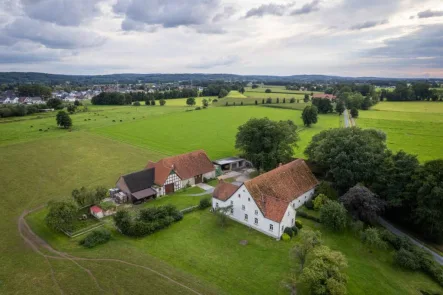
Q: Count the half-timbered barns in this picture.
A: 1